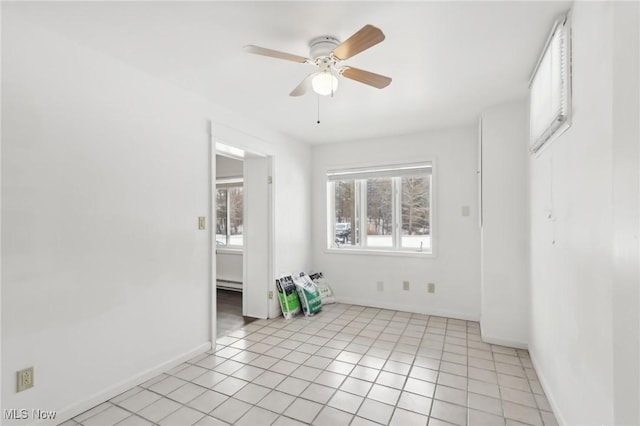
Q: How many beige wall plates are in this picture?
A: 4